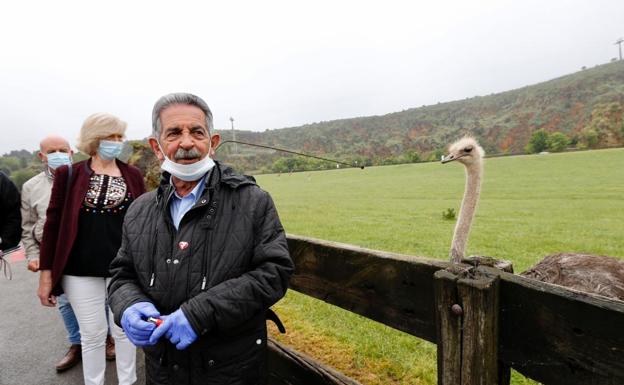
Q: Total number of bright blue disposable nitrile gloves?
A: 2